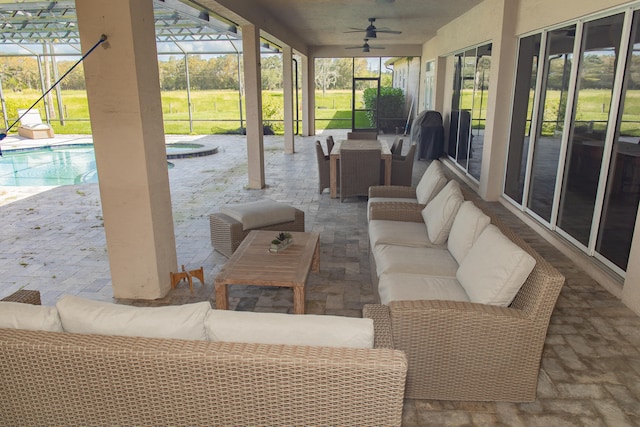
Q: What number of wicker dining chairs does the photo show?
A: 6